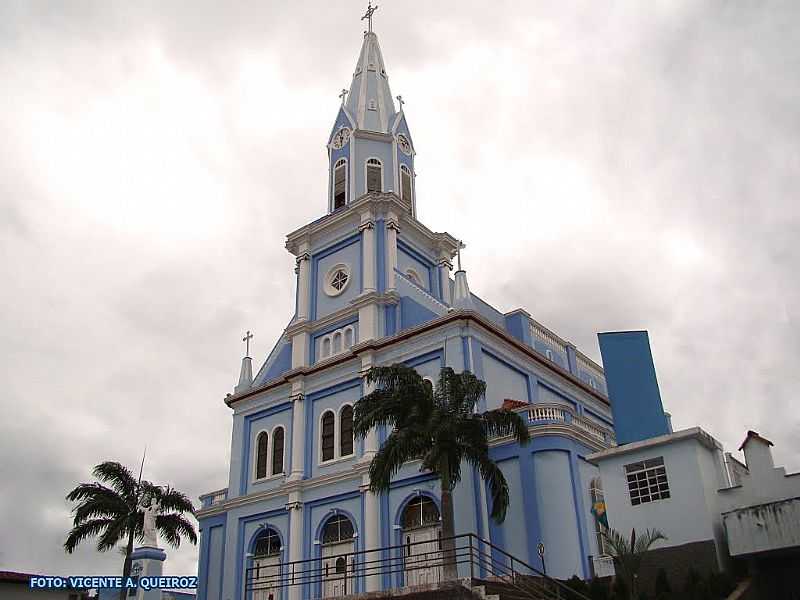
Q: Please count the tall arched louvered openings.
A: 3